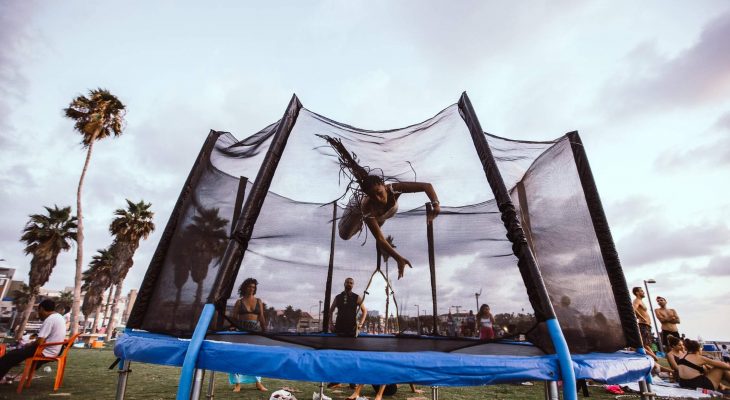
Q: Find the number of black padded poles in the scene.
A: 8